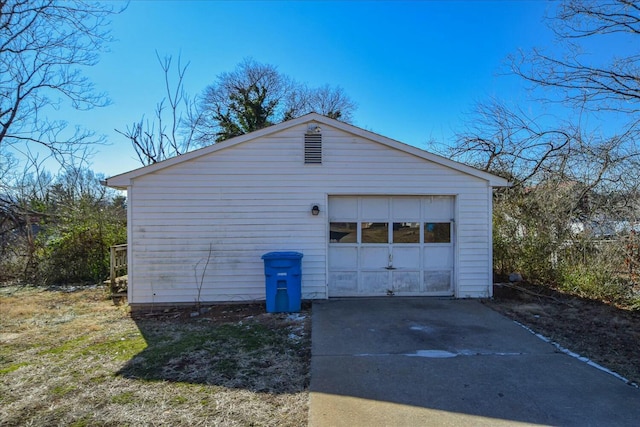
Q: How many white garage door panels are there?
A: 12